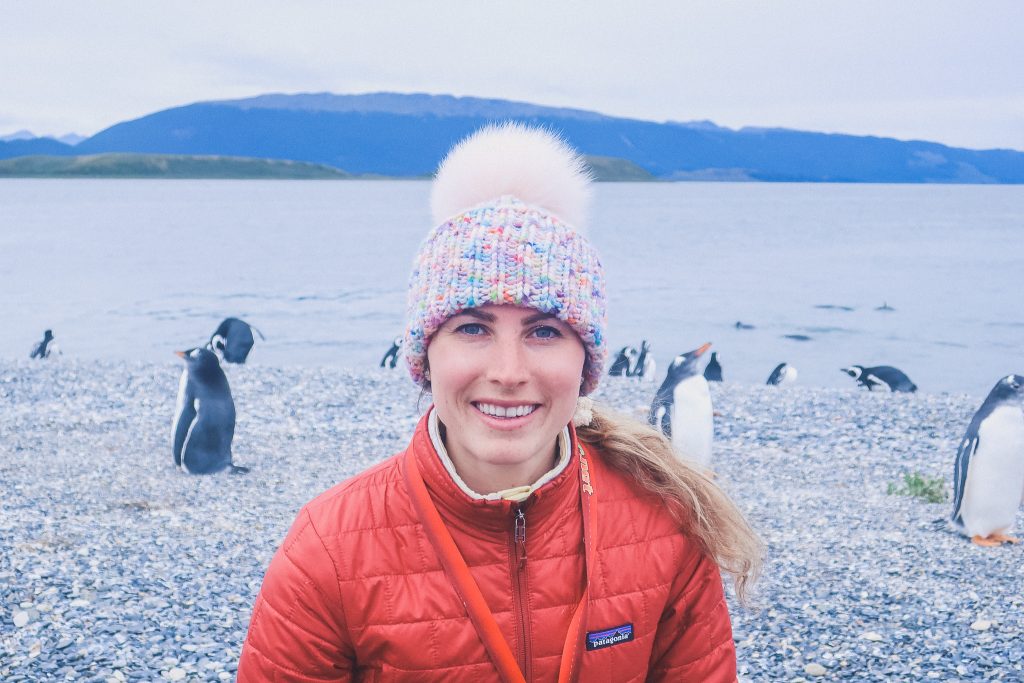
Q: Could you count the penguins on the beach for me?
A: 11